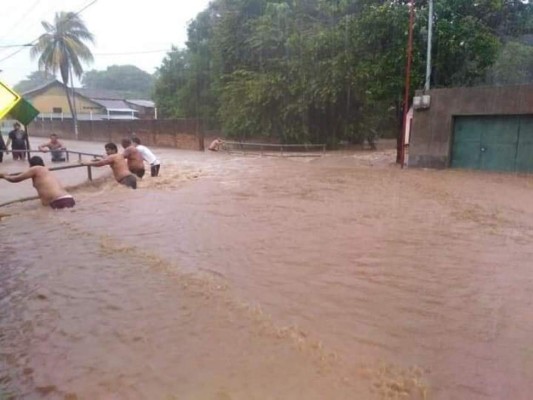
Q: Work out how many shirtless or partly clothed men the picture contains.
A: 5